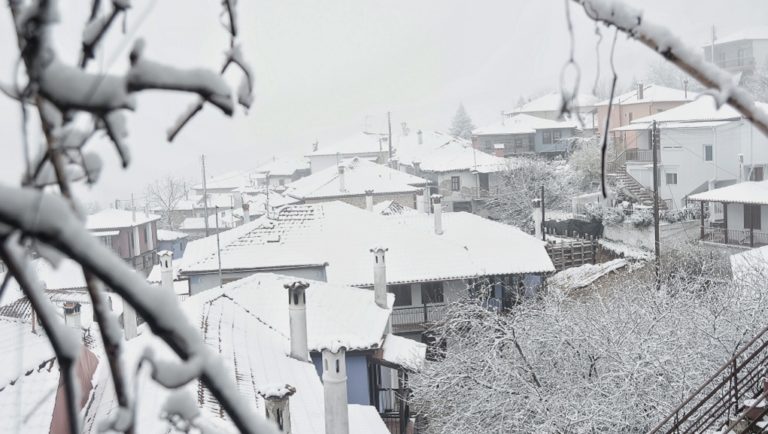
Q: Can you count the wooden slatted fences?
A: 1